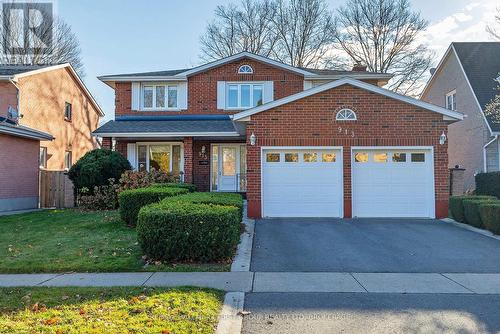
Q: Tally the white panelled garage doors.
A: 2